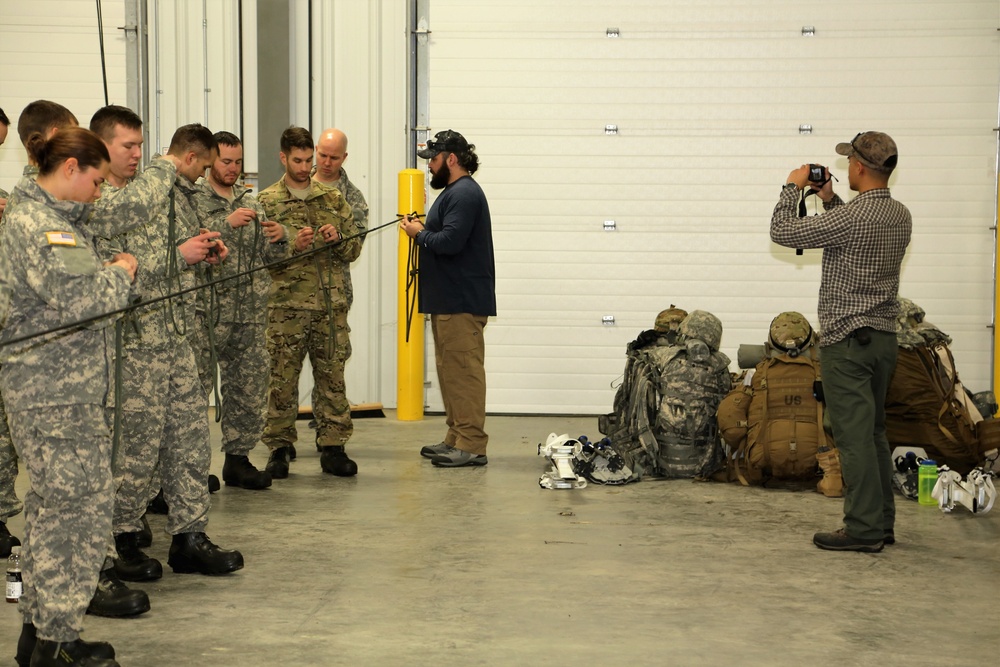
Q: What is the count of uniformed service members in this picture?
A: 8